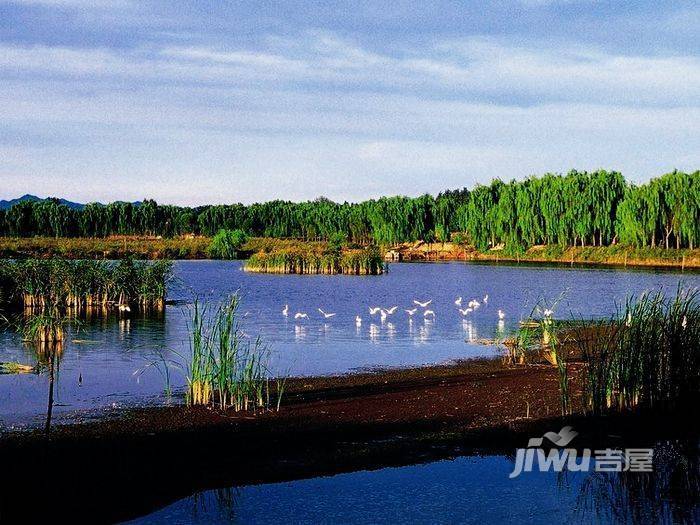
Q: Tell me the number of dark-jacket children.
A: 0